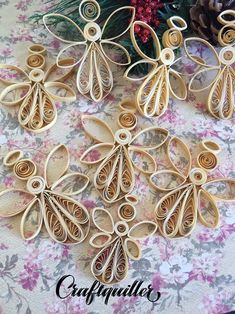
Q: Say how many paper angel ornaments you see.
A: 8